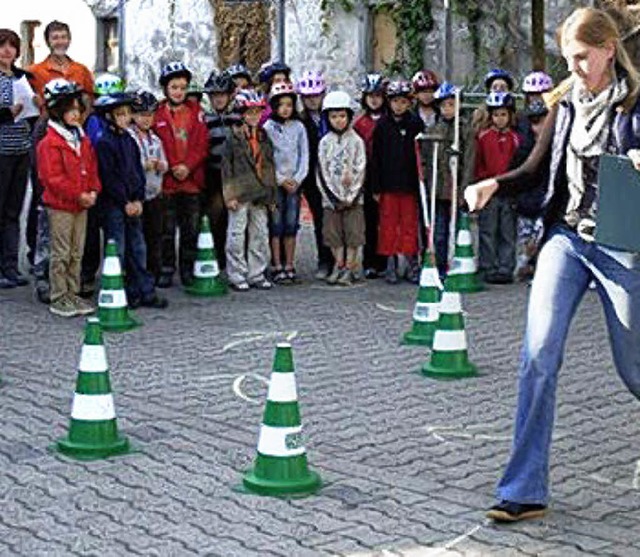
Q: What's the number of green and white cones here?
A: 7